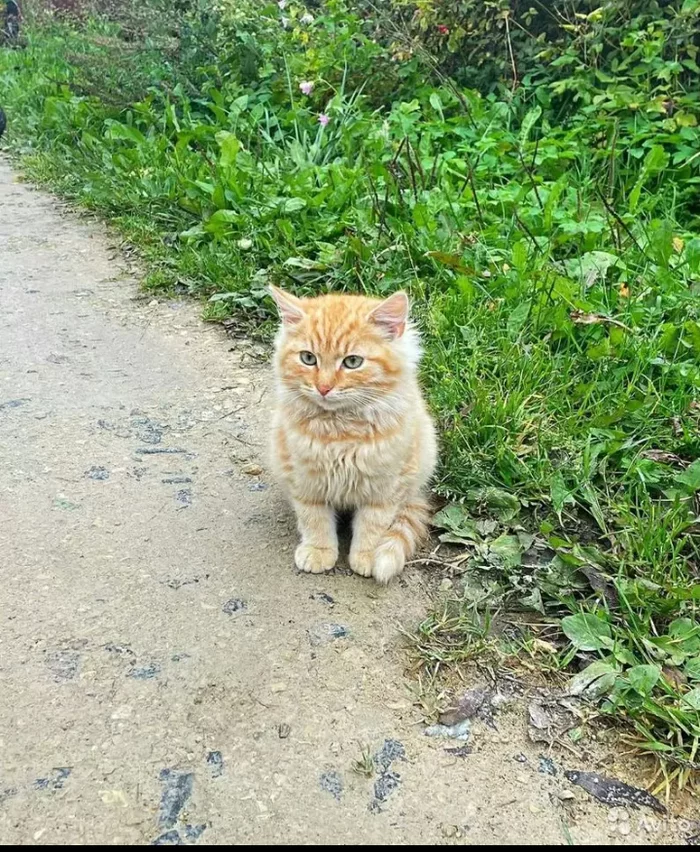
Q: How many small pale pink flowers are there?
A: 2